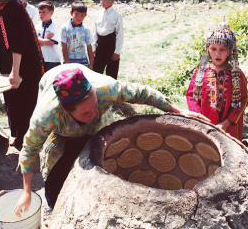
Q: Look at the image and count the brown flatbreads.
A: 12